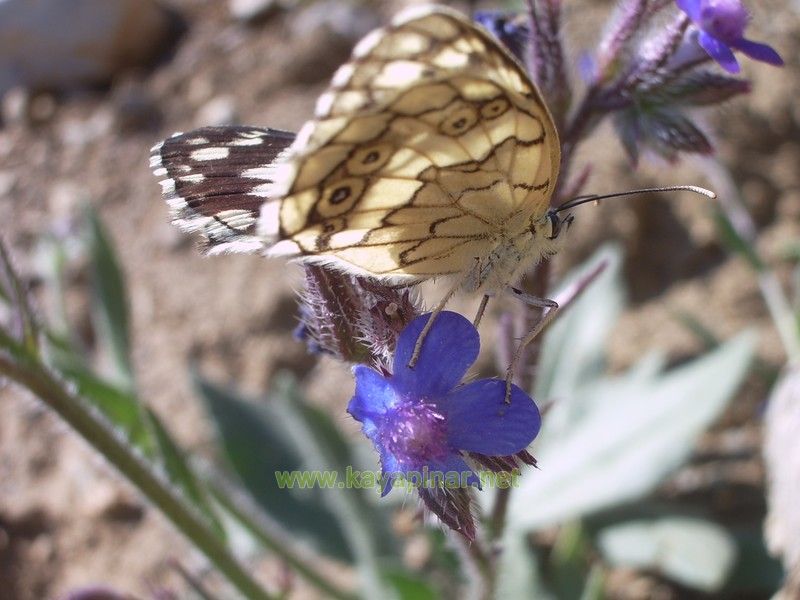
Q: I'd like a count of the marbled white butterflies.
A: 1